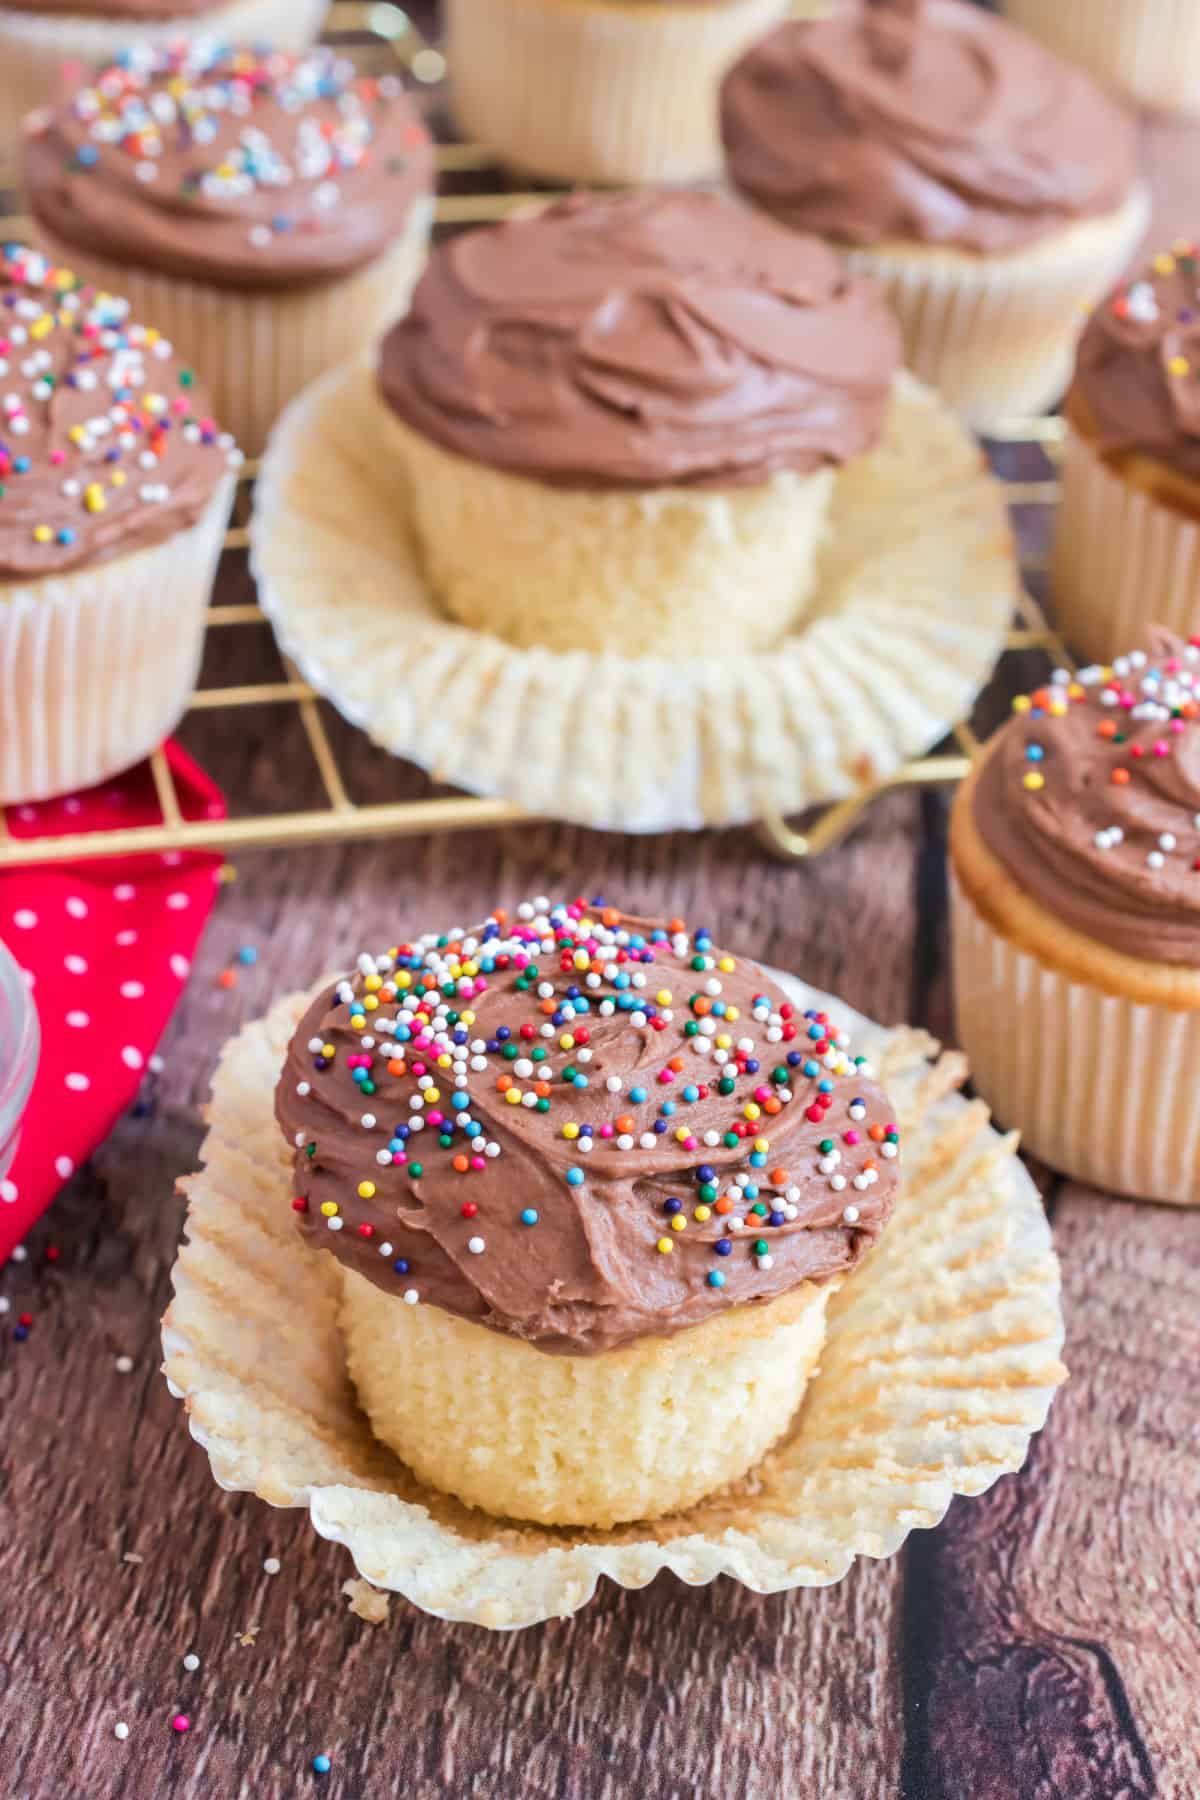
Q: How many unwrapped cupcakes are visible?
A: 2